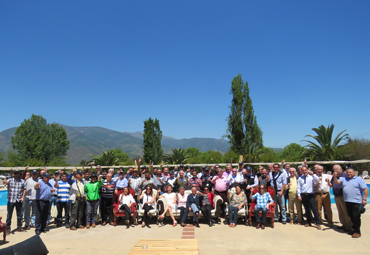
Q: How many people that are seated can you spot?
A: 8